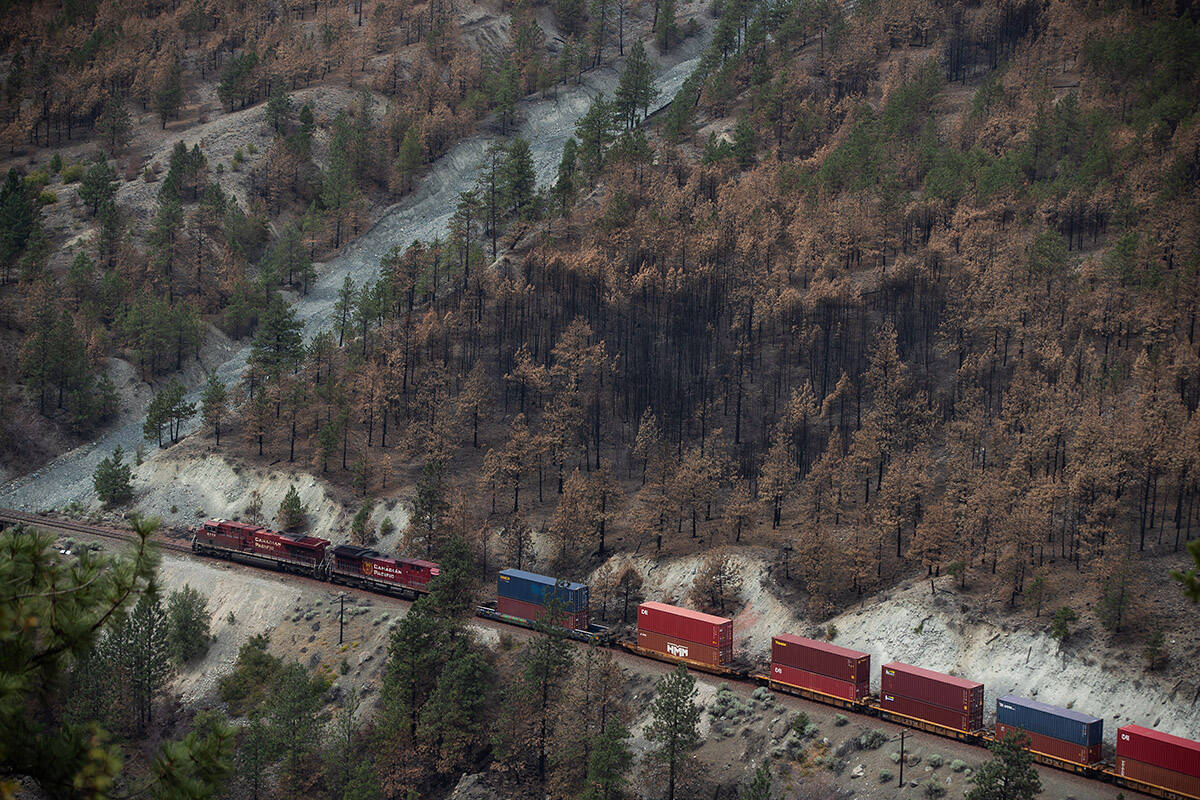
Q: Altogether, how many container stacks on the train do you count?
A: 6